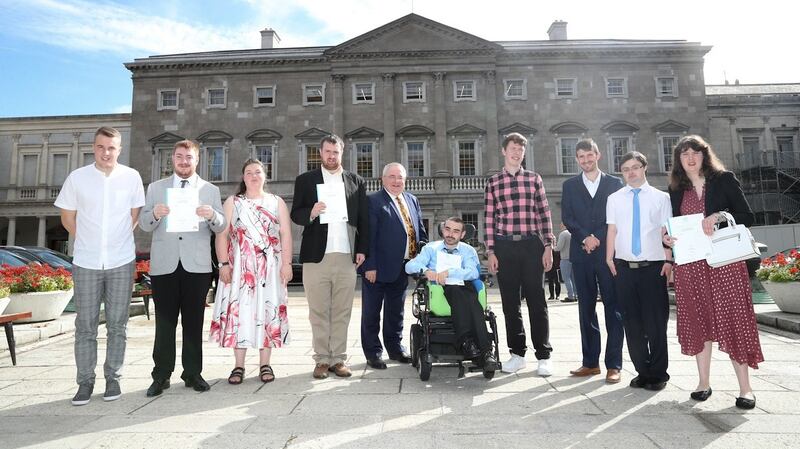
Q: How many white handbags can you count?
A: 1